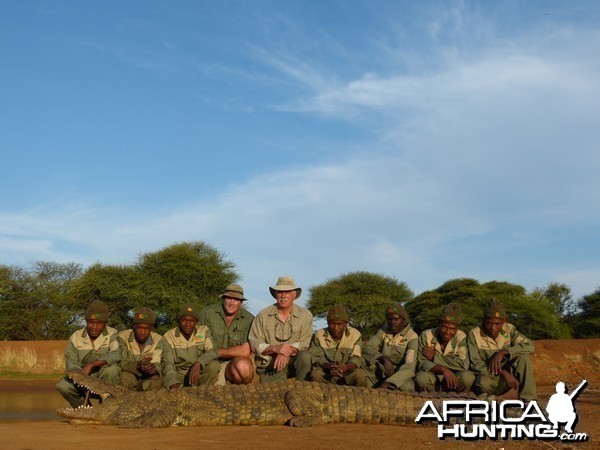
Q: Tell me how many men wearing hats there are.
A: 9